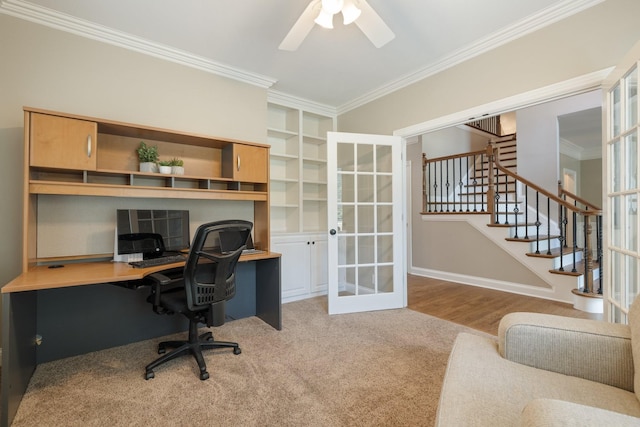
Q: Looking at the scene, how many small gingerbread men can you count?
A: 0